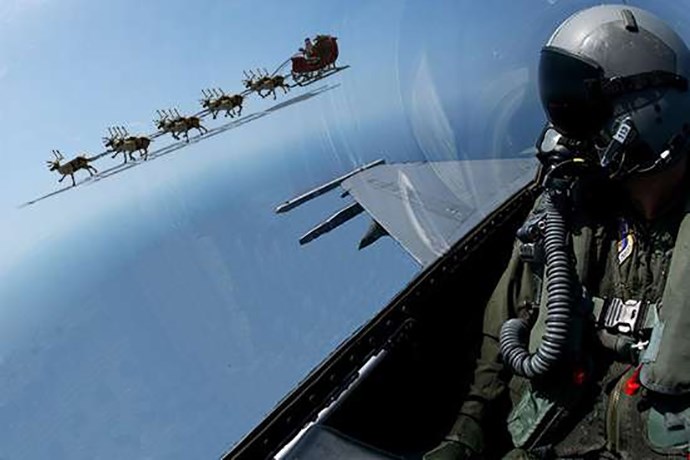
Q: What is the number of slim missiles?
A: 2